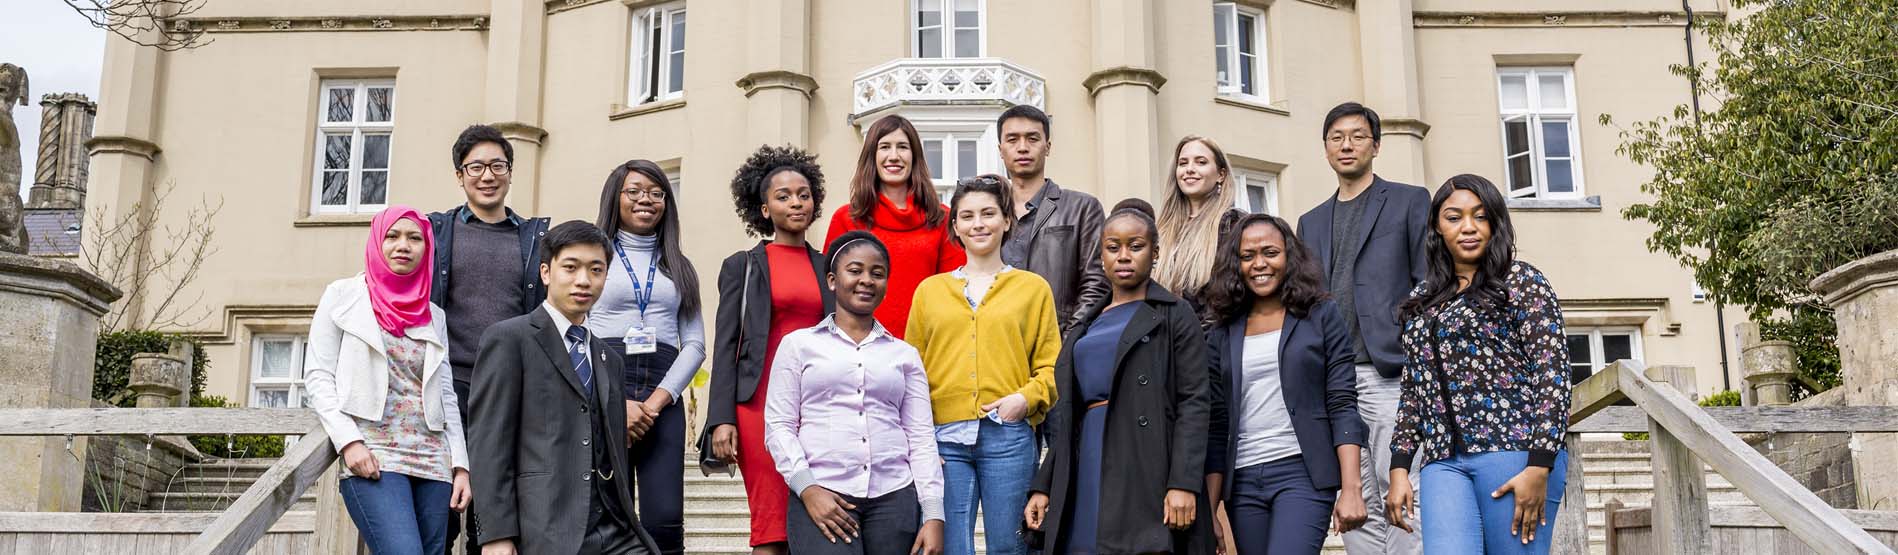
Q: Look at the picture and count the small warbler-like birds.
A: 0